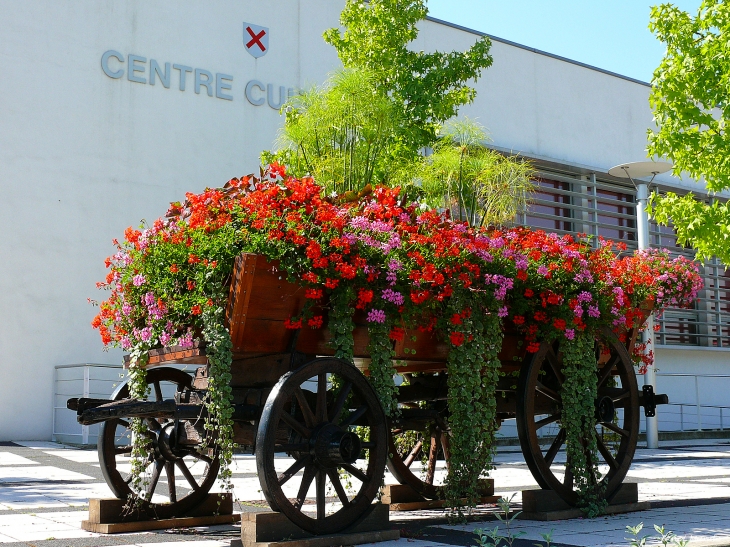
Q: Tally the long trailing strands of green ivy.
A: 6